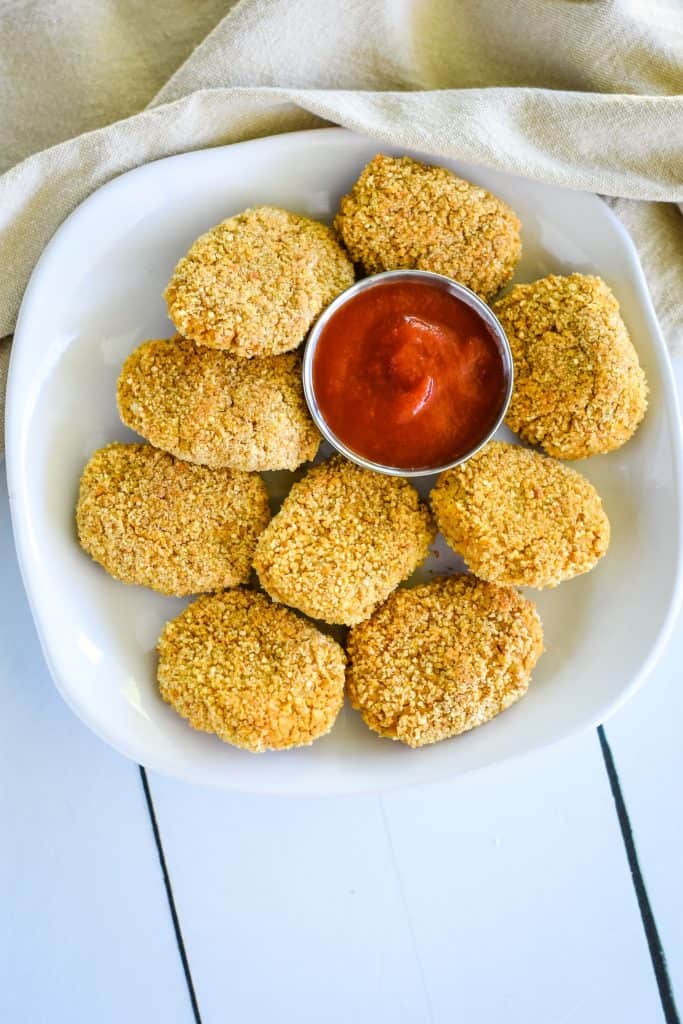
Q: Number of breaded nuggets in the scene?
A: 9